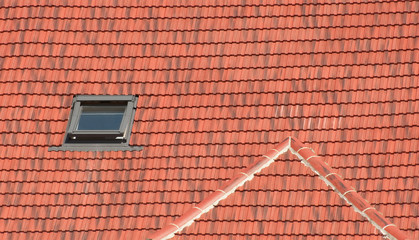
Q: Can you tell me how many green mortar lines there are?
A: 0